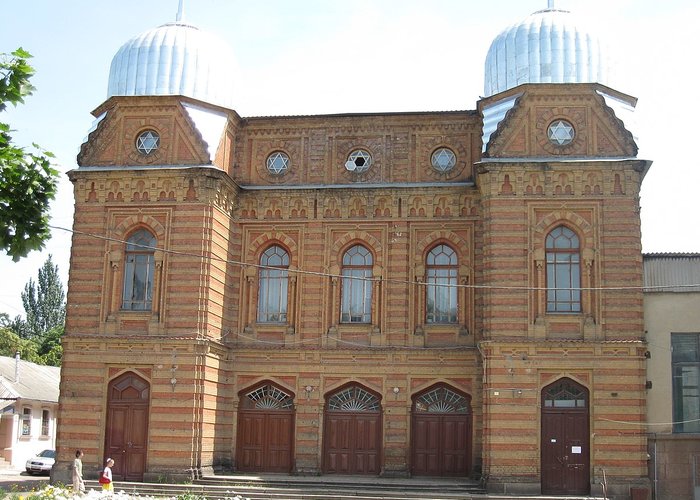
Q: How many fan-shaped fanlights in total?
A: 3